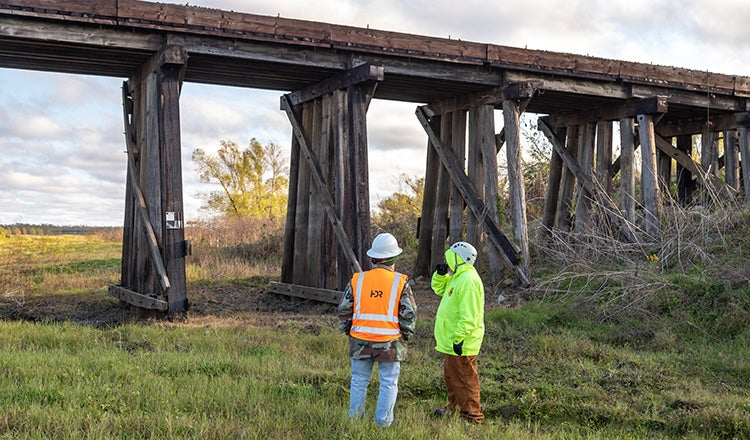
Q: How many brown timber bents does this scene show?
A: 5